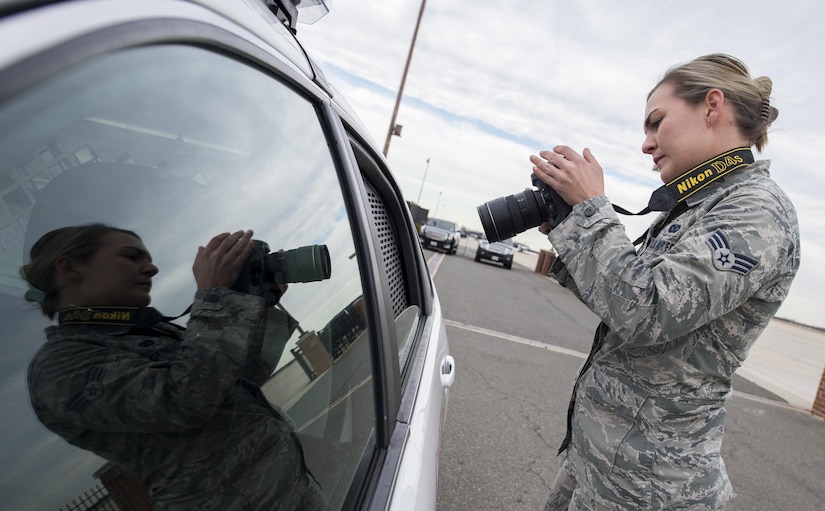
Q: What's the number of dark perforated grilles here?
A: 1